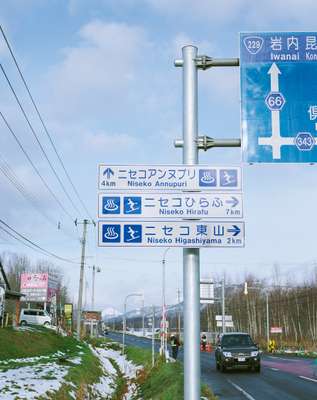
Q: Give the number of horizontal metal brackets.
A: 2